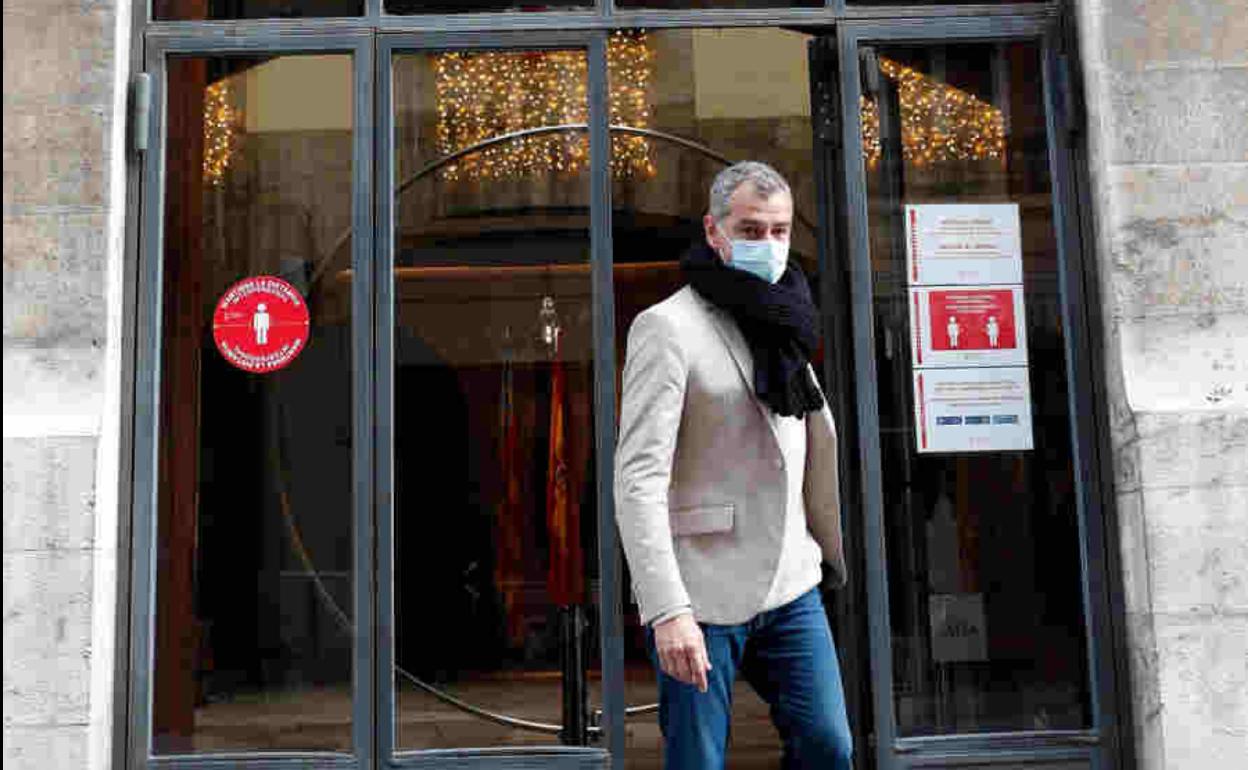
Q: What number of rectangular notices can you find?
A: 3